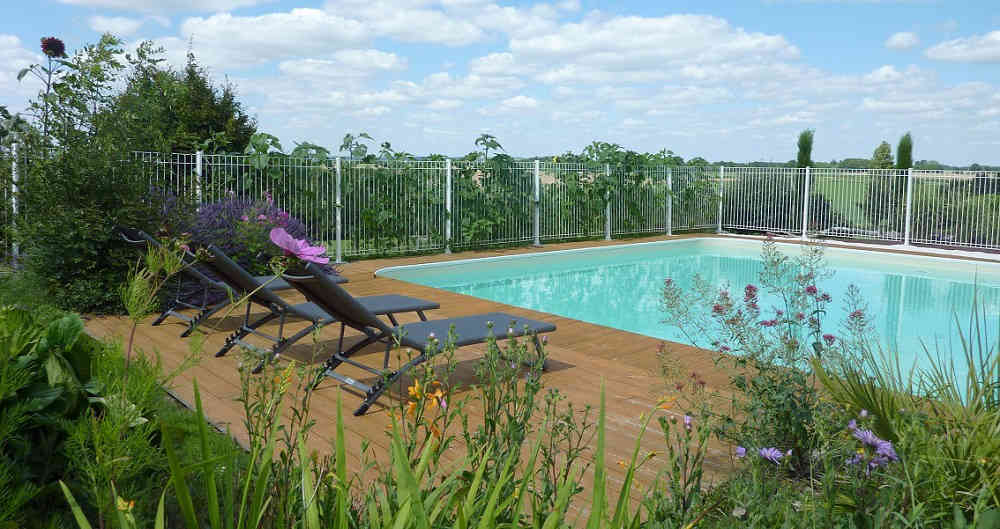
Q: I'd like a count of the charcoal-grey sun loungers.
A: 3